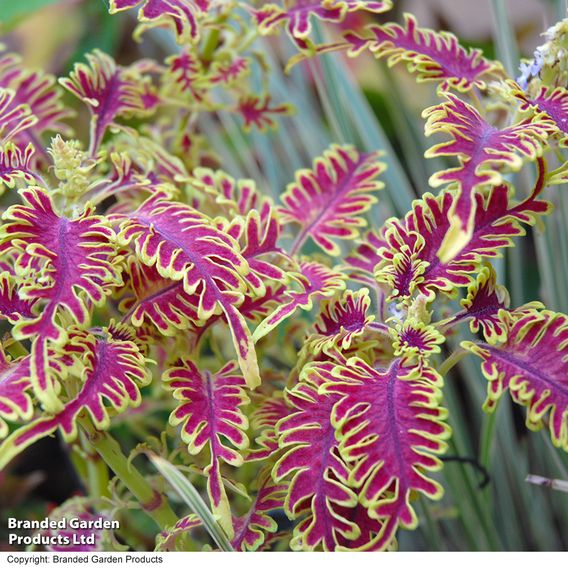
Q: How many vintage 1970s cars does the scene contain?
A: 0